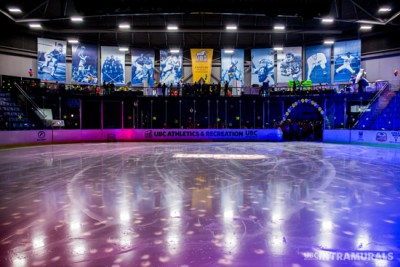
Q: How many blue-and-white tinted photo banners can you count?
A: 10